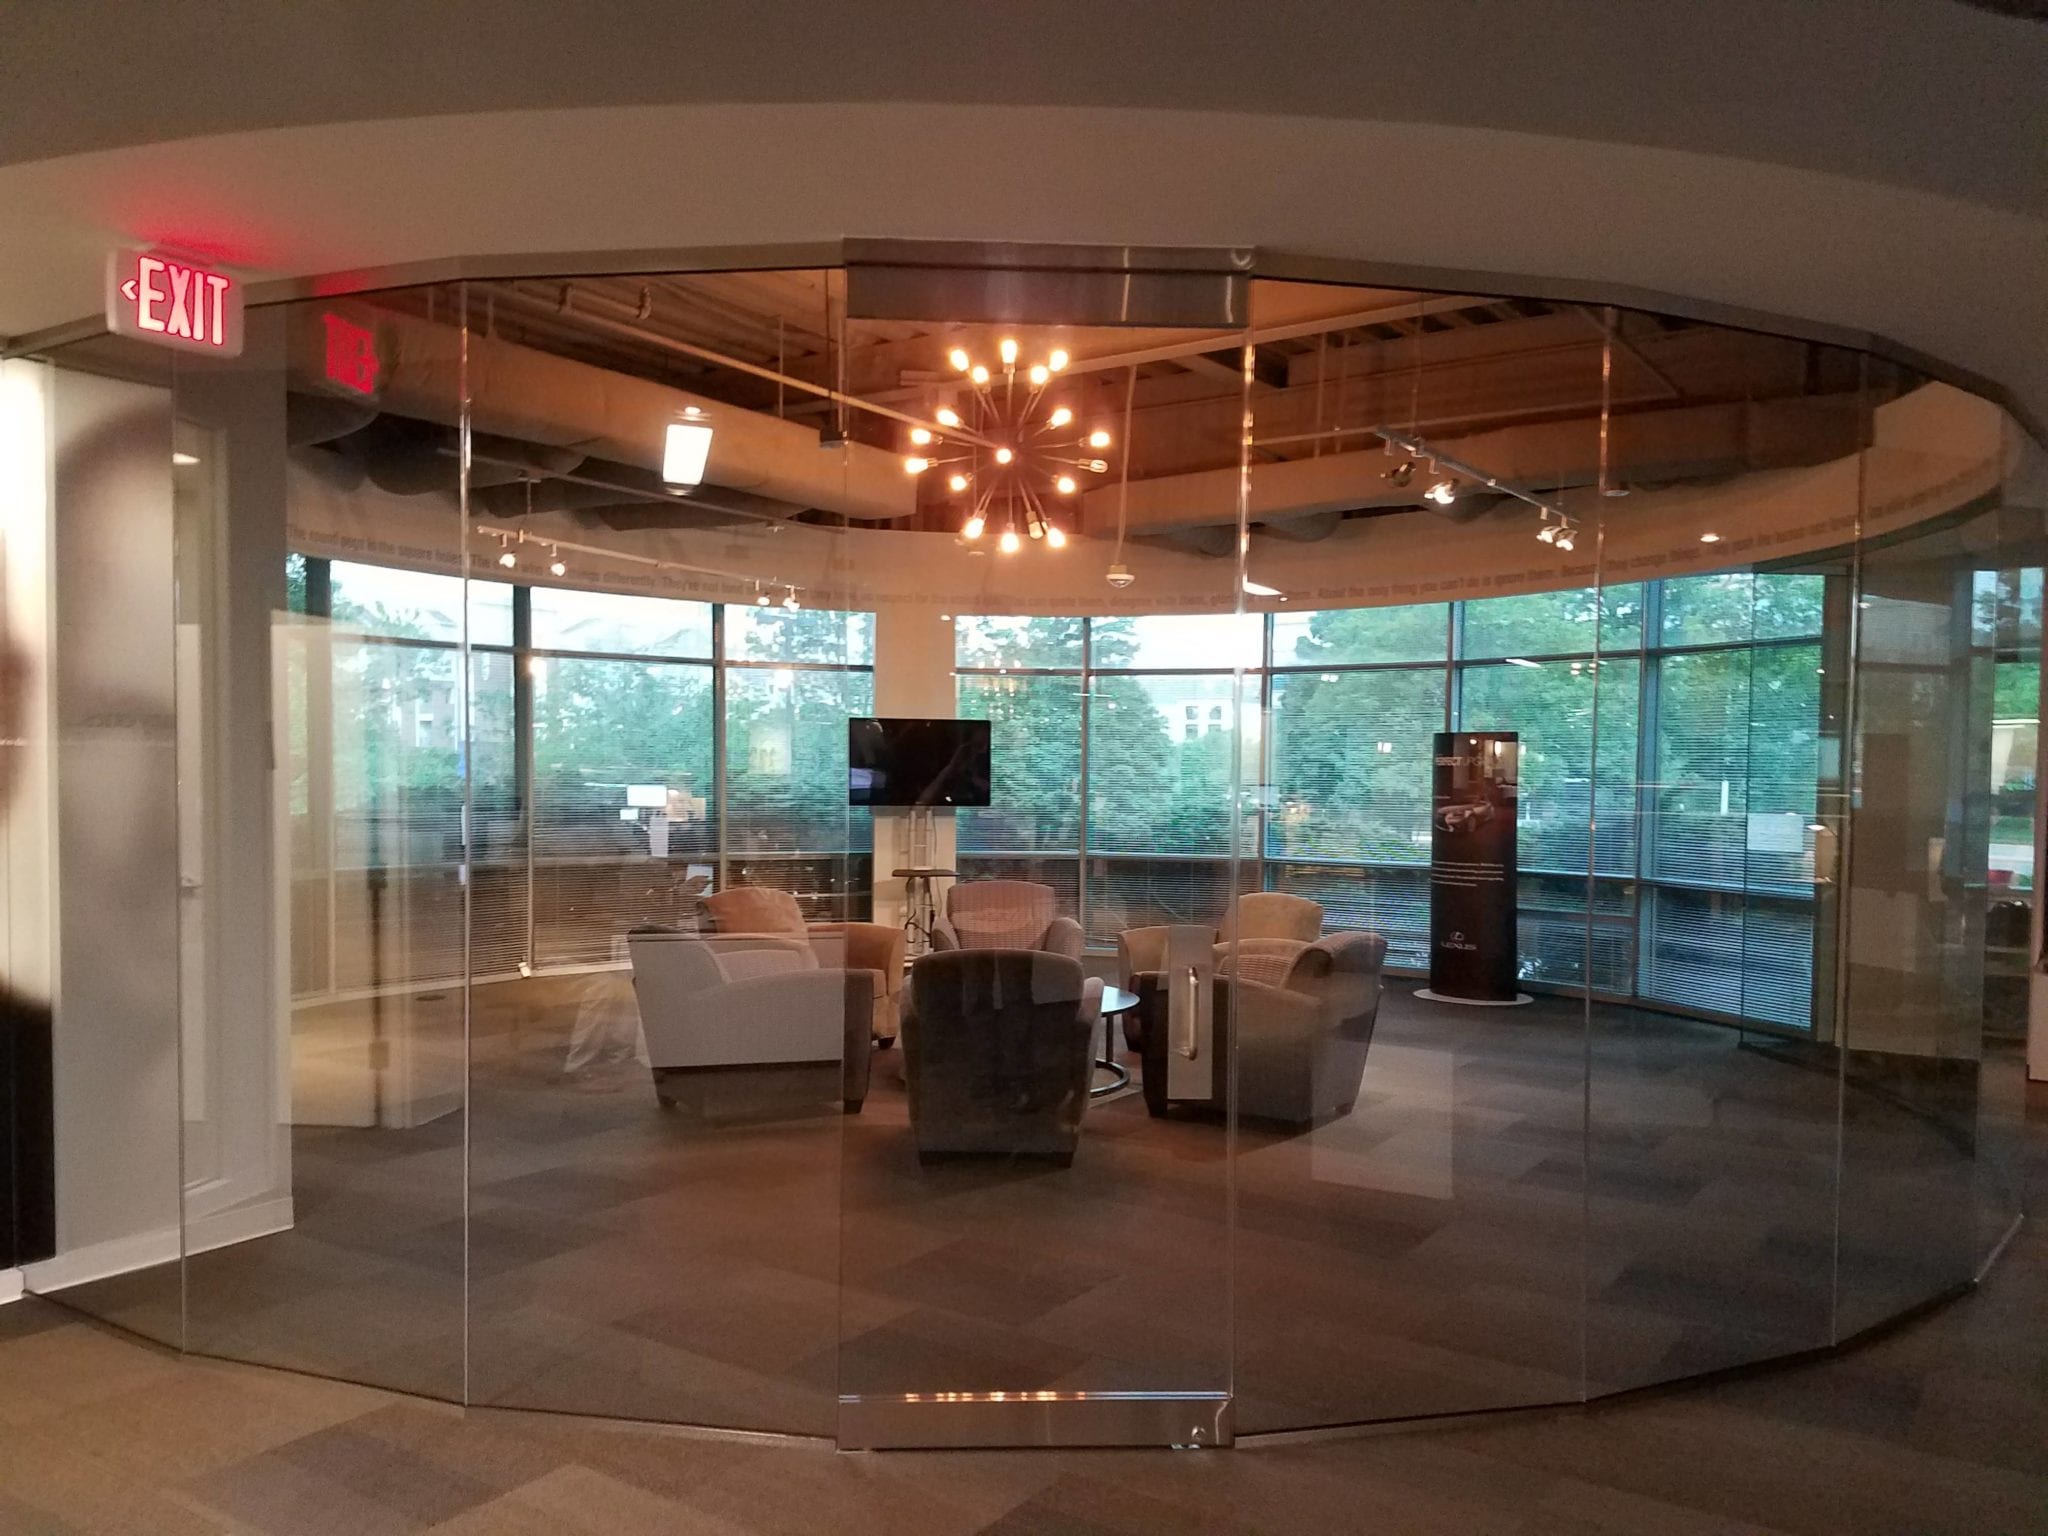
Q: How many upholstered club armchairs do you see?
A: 6